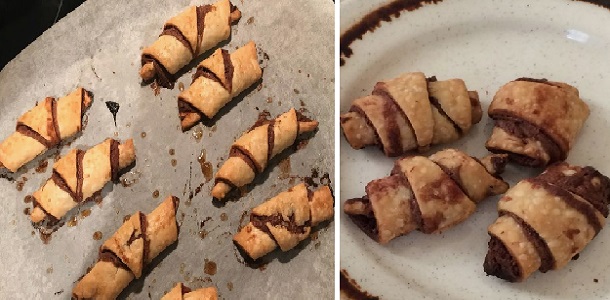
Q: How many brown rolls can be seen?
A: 12